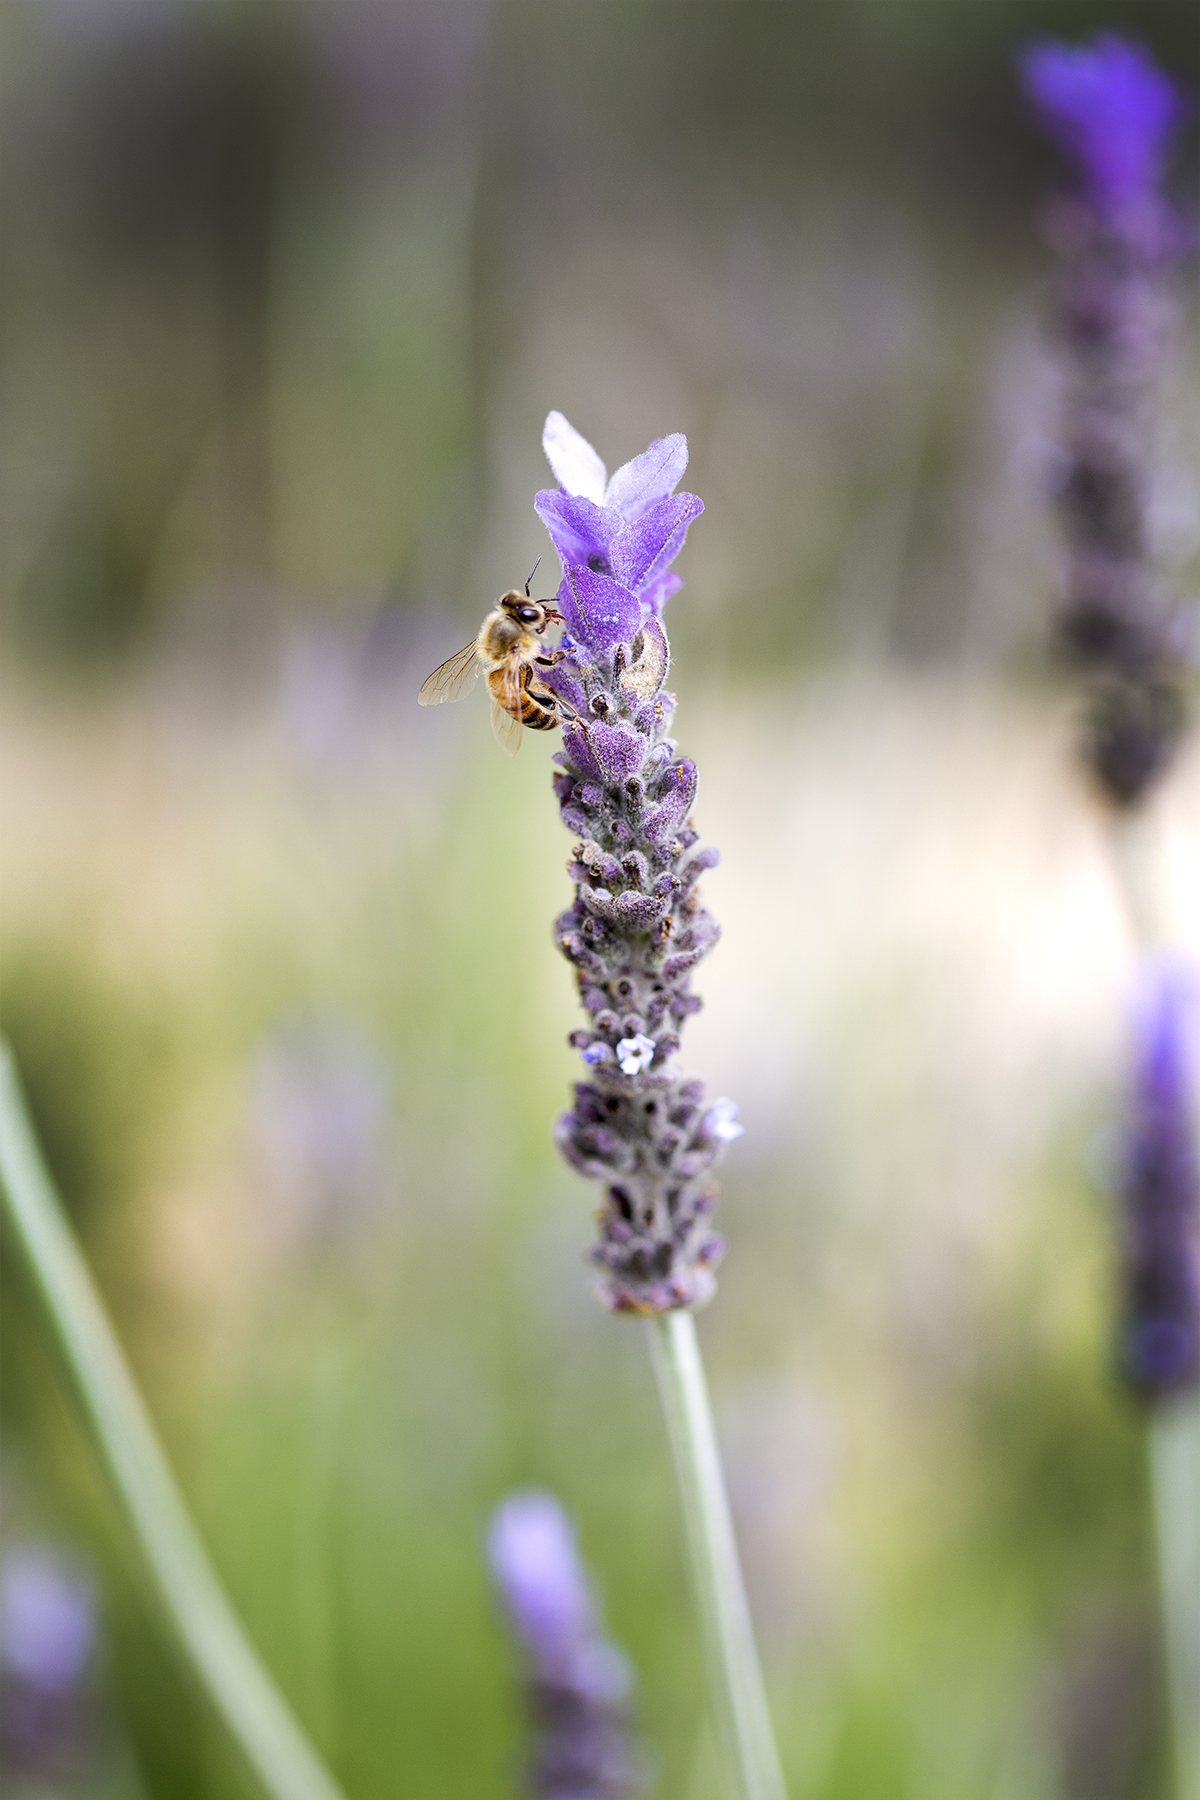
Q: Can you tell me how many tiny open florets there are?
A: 2